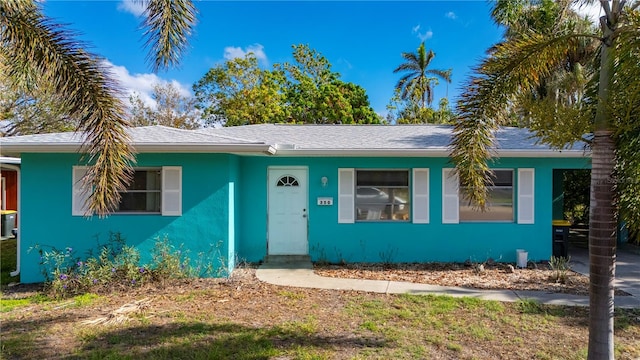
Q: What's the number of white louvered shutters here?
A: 6